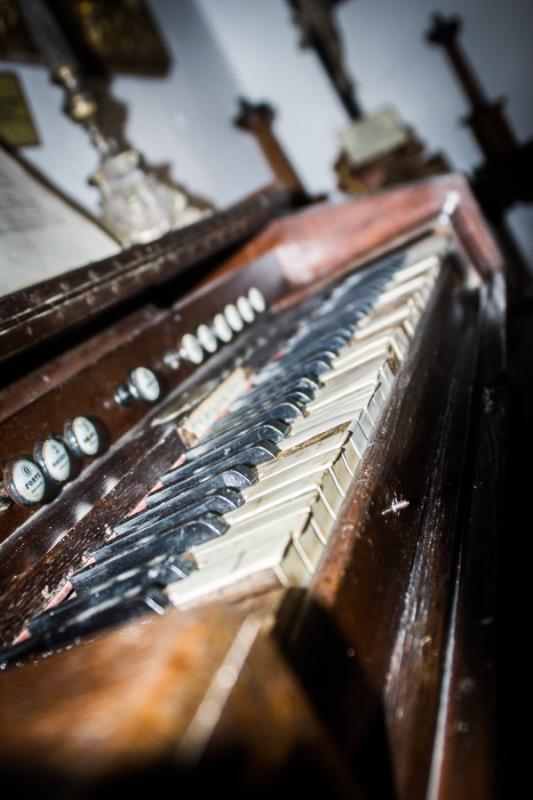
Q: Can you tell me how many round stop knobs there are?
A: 10